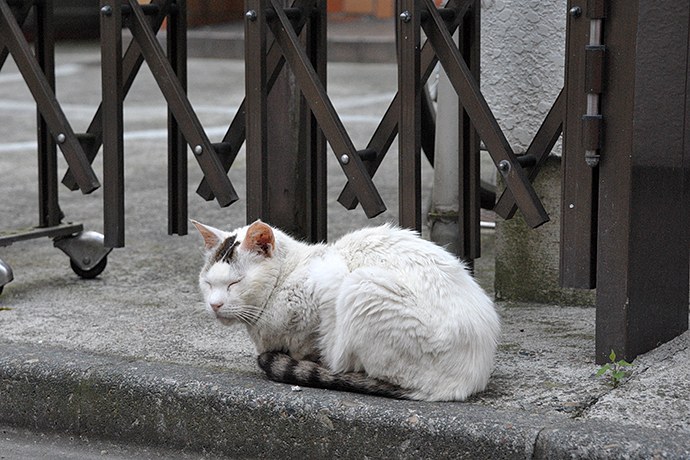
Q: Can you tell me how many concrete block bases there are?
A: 1